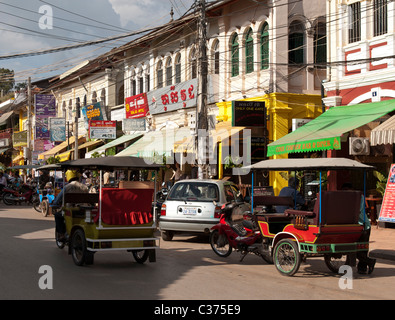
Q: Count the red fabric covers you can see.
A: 1